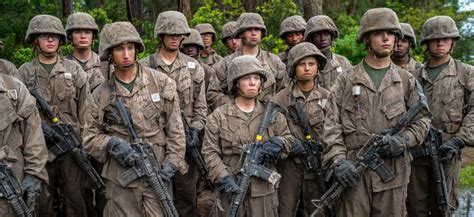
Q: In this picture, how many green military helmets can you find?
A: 15